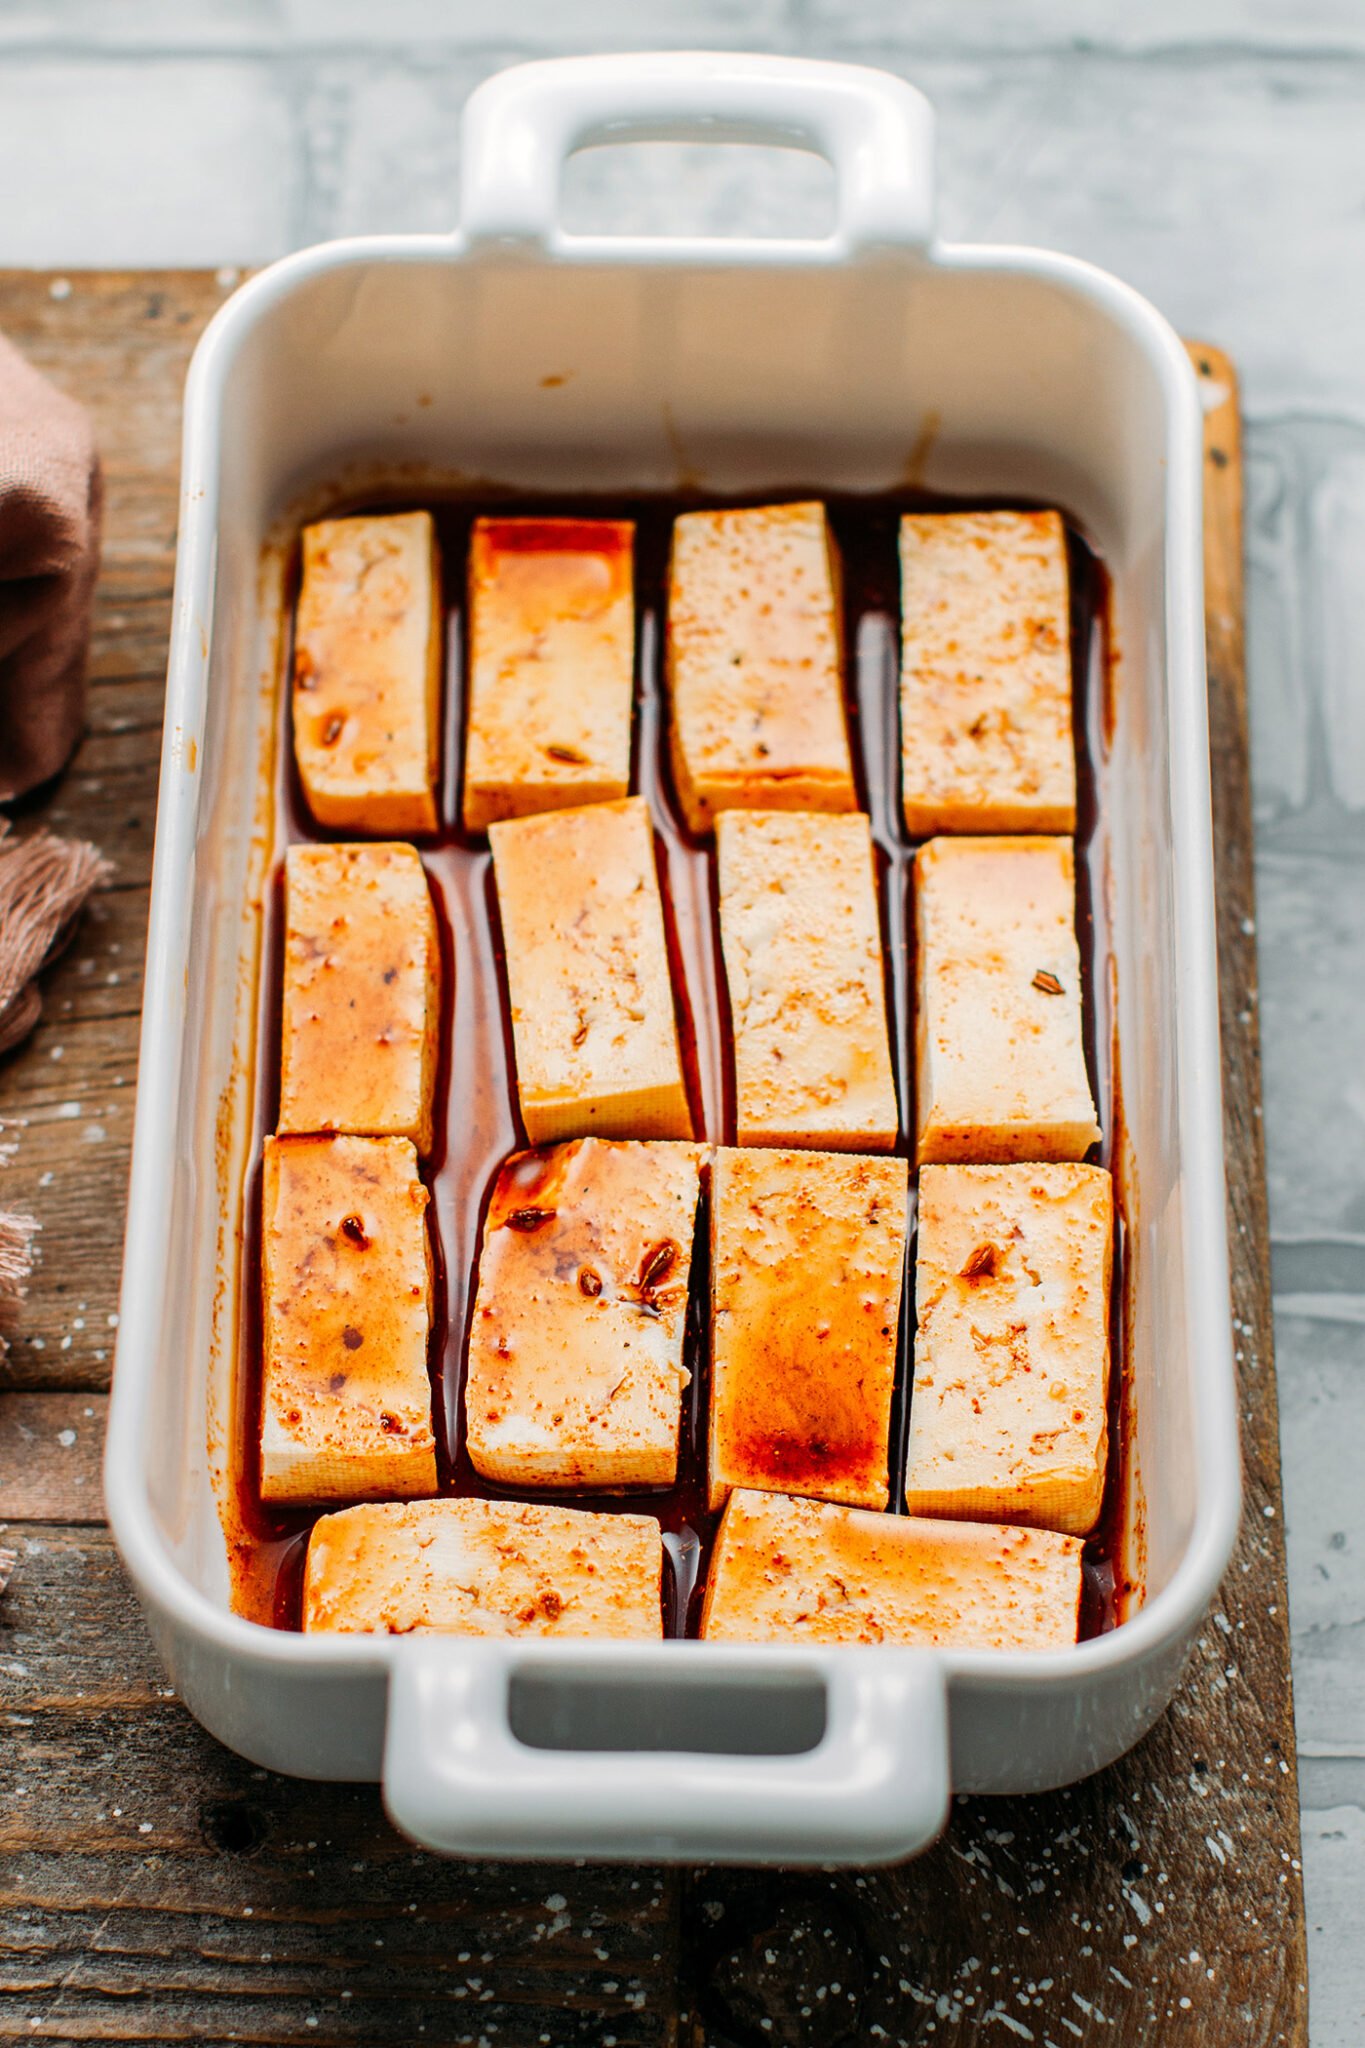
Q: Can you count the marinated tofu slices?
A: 14